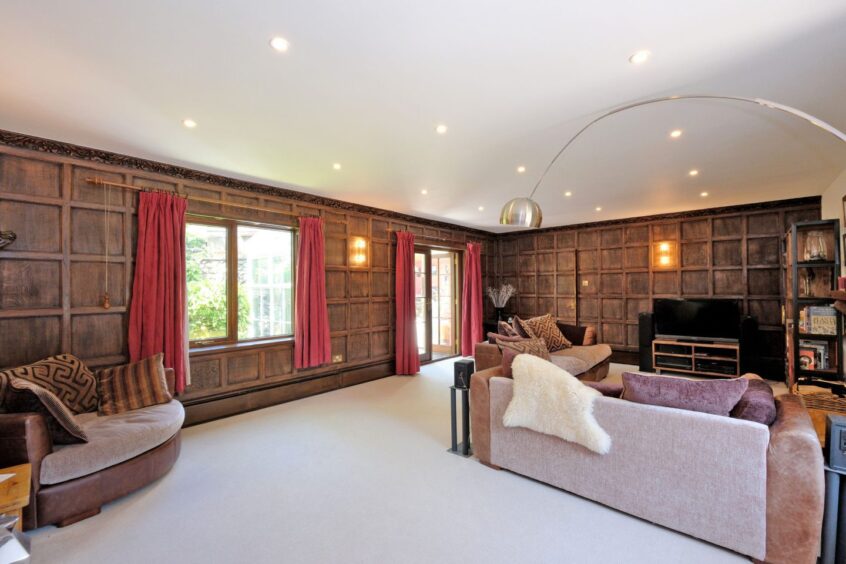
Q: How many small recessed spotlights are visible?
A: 13